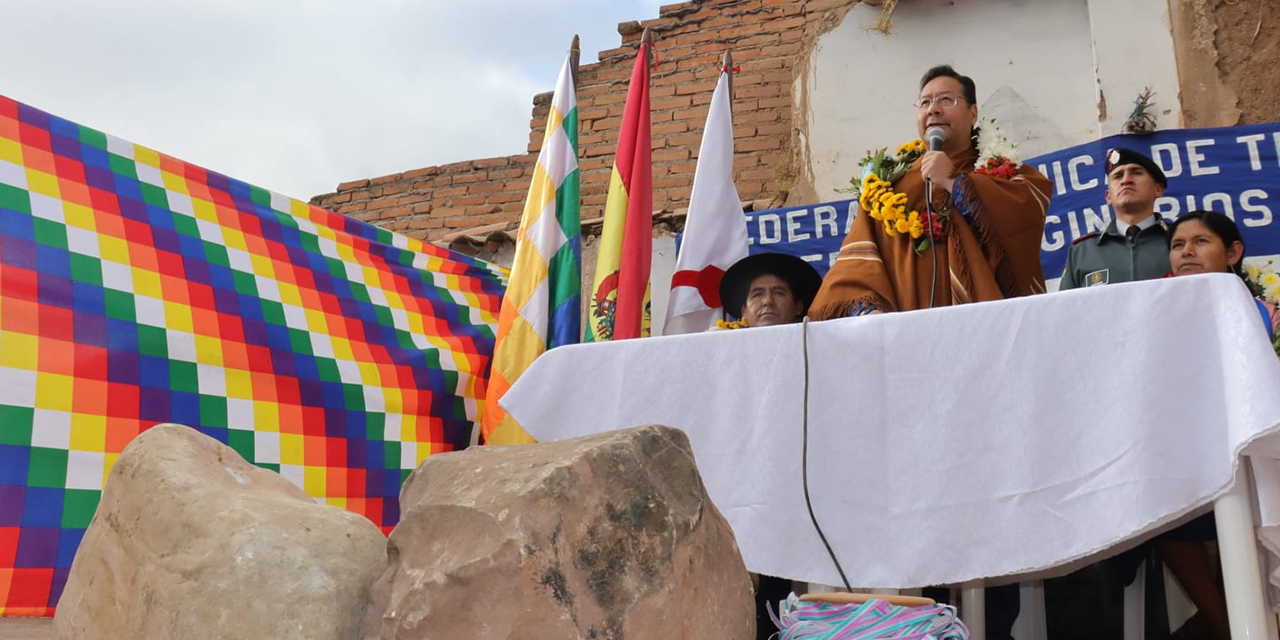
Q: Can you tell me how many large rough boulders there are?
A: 2